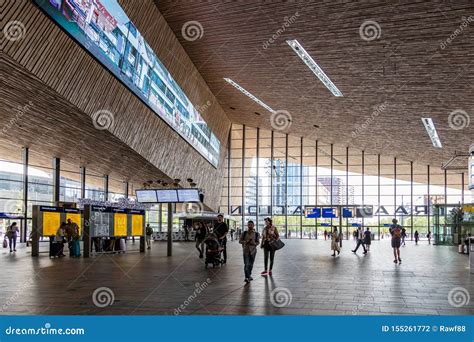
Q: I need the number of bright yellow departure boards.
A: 4